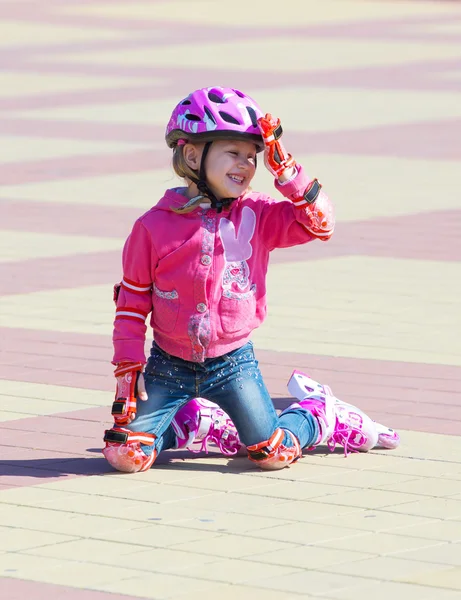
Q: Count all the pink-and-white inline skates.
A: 2